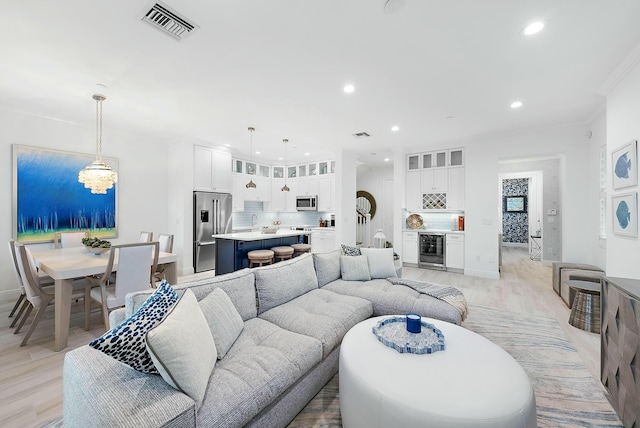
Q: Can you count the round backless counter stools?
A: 3